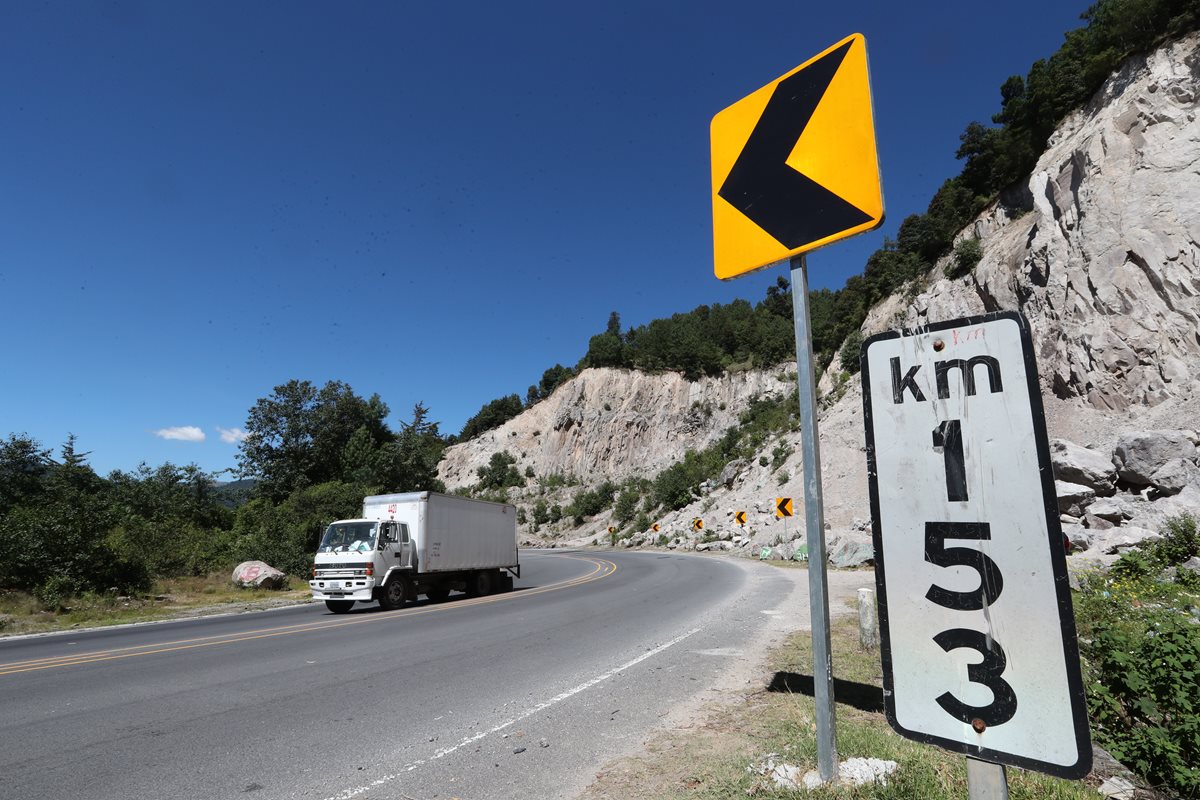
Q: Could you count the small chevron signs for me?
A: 5